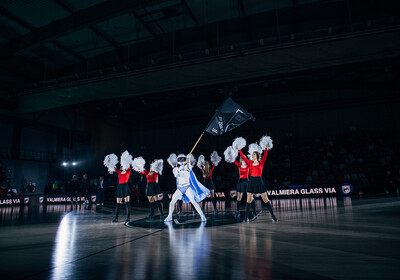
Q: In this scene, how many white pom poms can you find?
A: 12